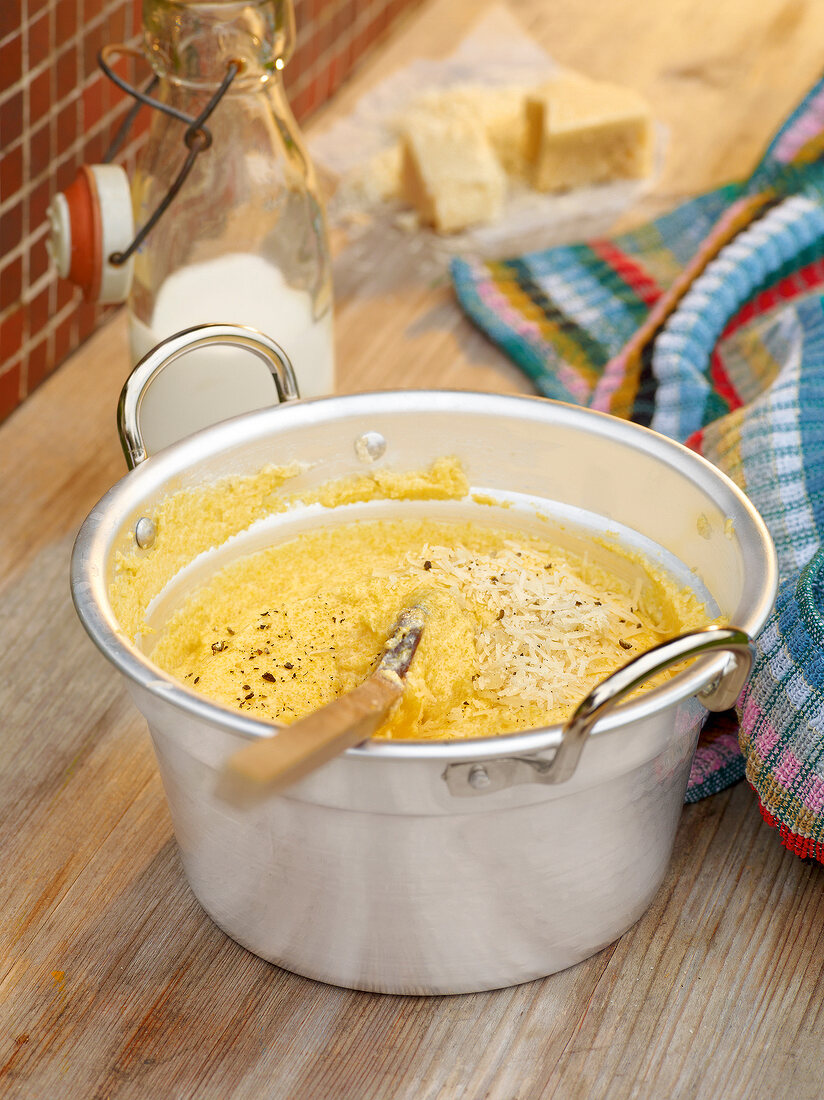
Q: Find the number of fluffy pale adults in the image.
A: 0